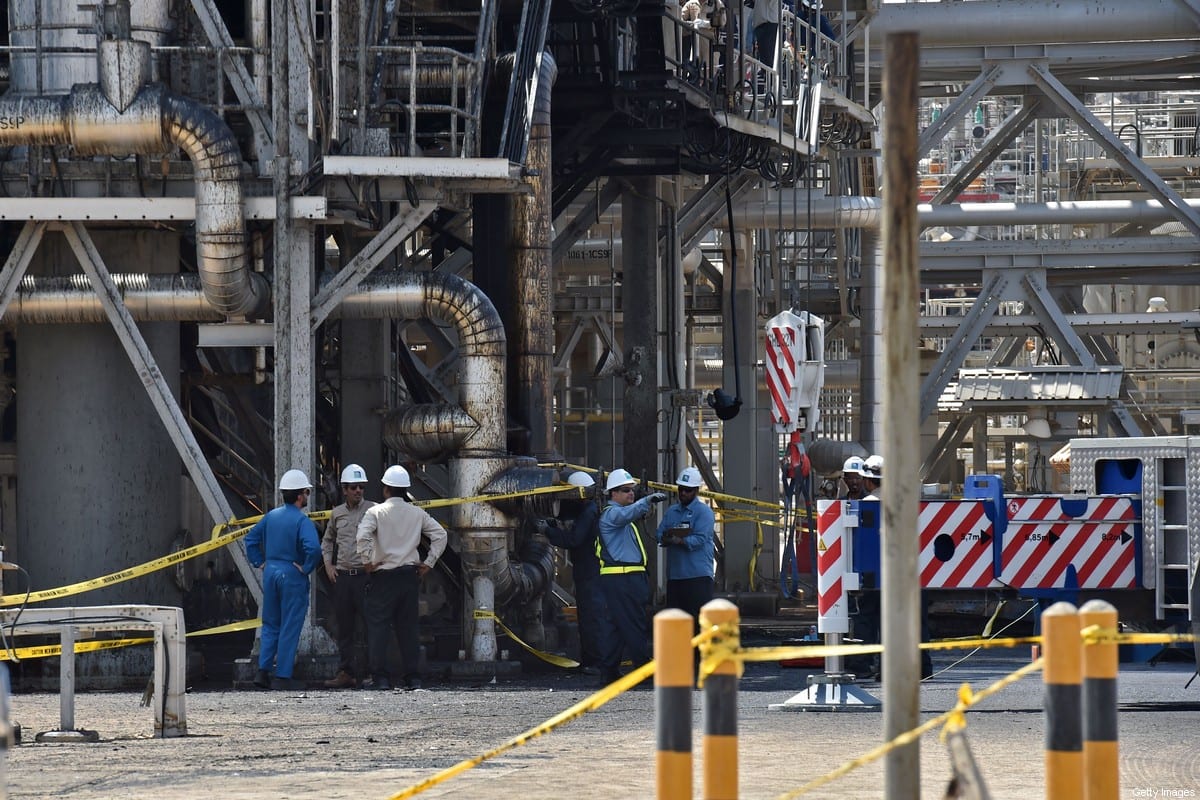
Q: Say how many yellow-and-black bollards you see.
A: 4